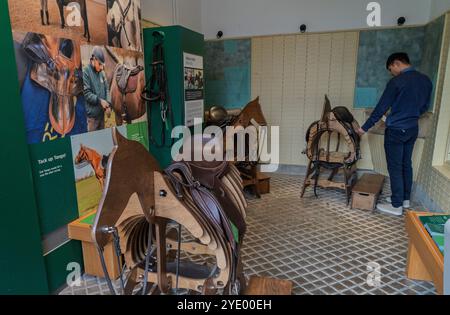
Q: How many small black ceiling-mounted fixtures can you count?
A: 3